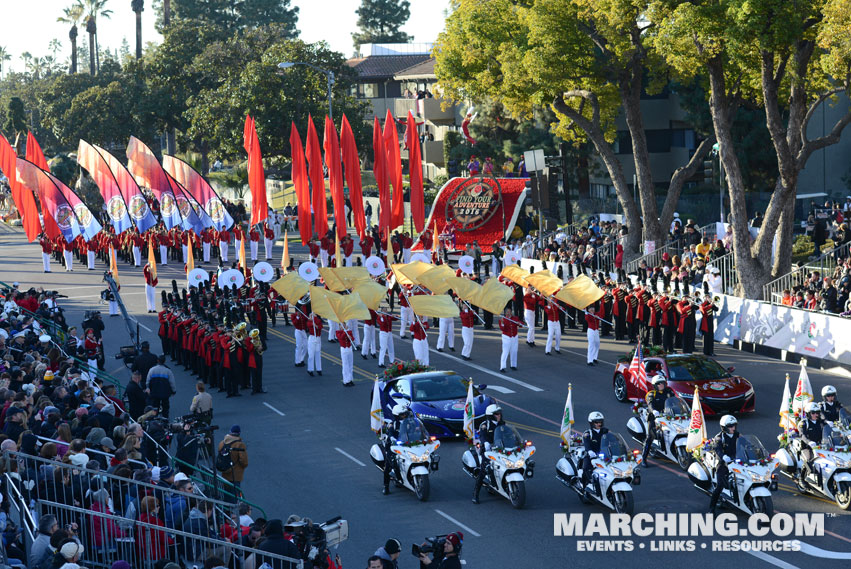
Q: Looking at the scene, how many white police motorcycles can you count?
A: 7